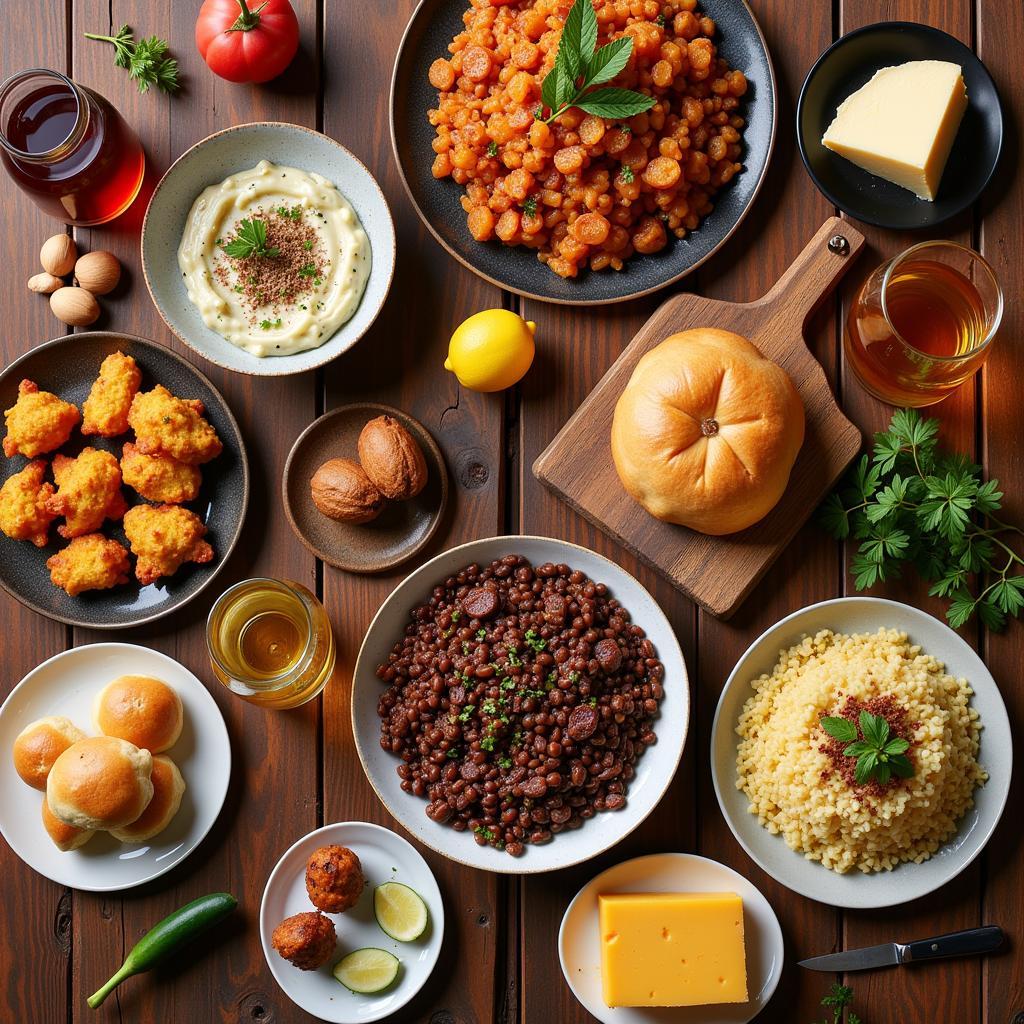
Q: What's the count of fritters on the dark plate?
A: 8